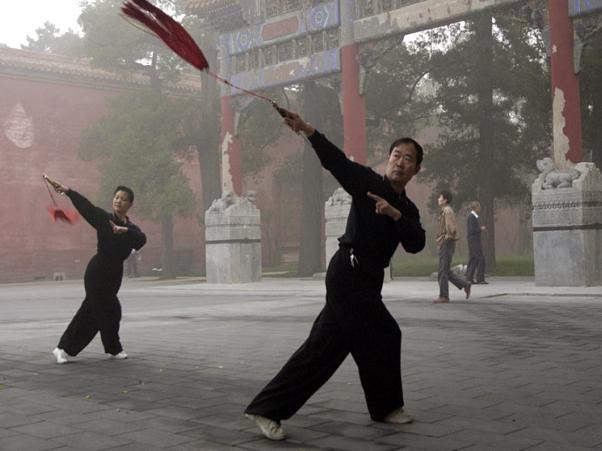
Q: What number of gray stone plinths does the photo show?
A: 3